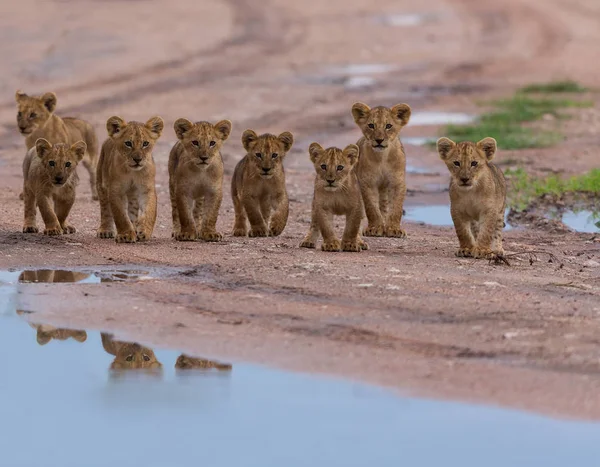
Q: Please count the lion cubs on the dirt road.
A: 8